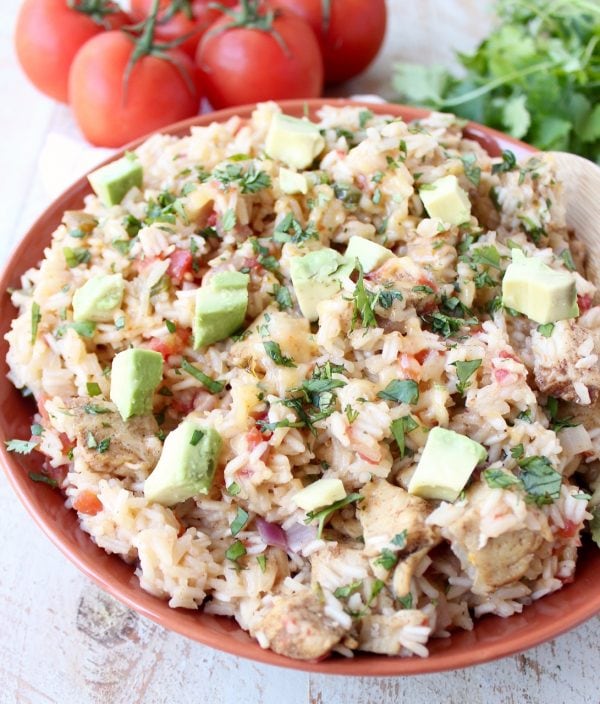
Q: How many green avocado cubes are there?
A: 13